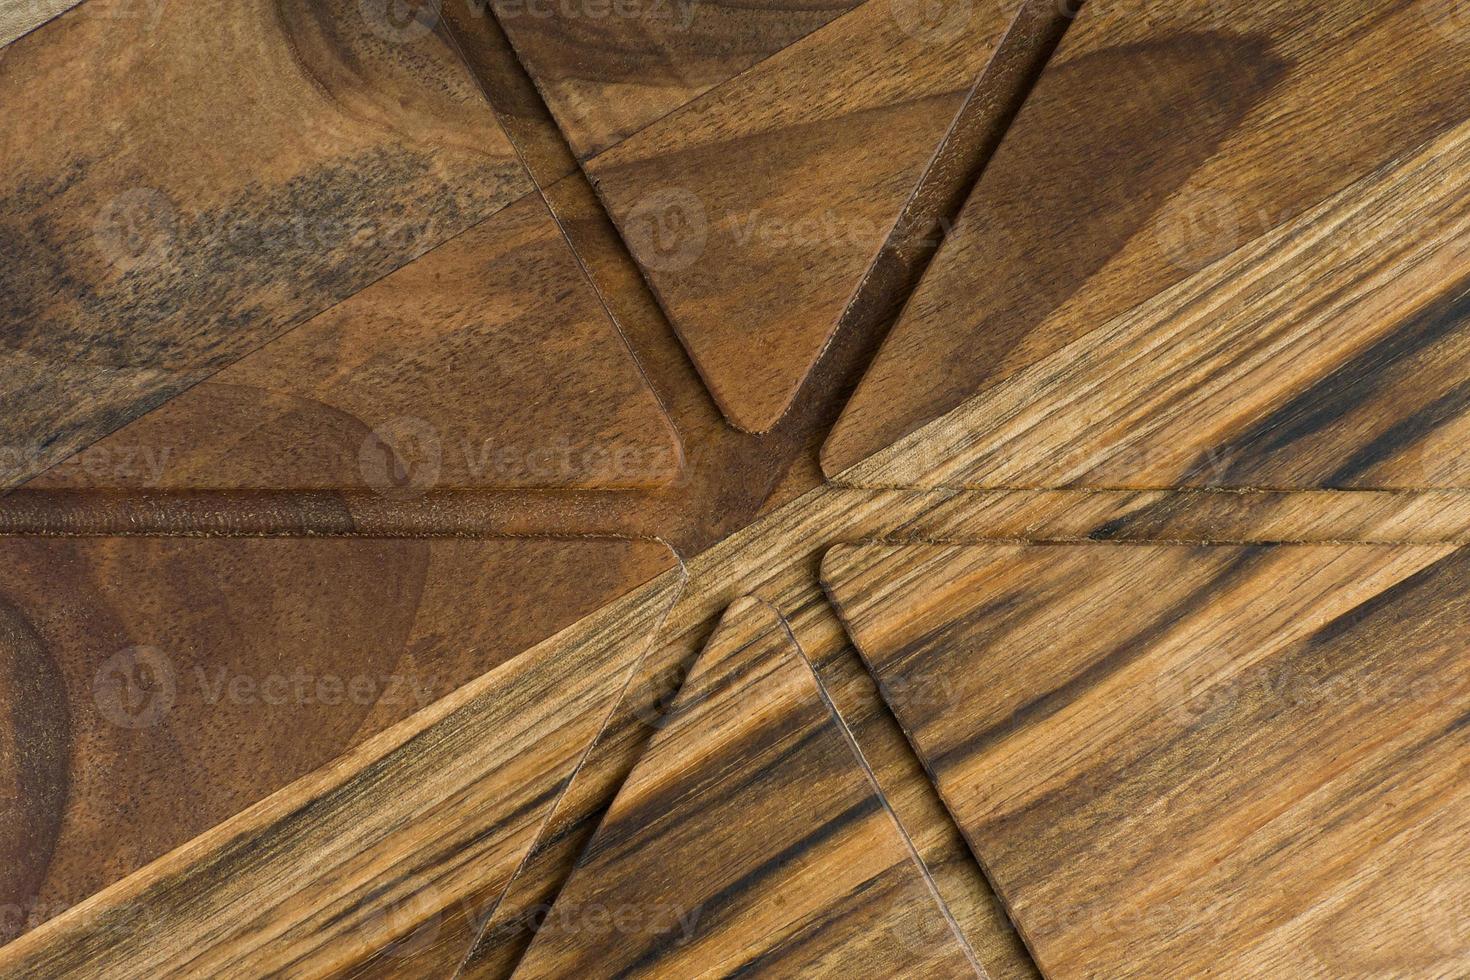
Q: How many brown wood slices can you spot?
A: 6